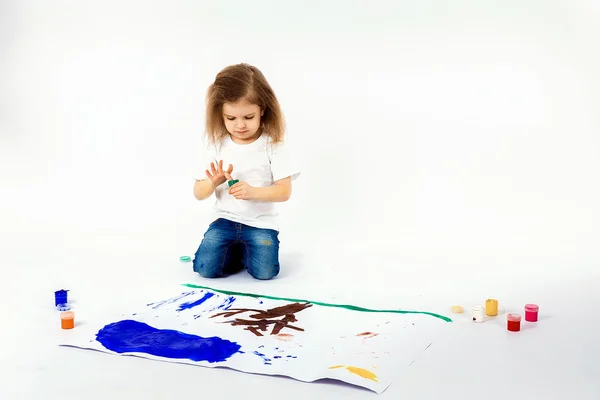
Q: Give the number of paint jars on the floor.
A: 6